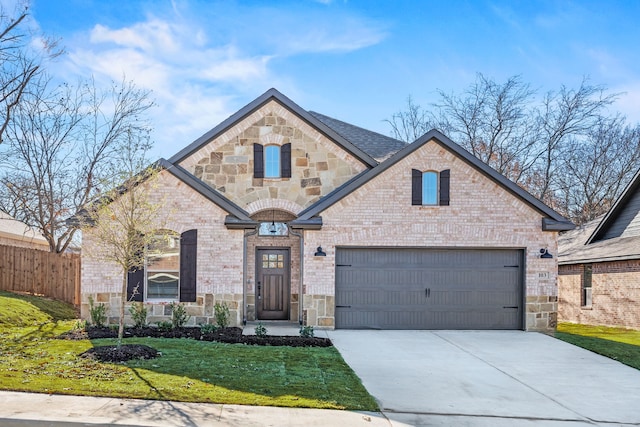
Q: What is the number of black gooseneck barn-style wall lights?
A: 2